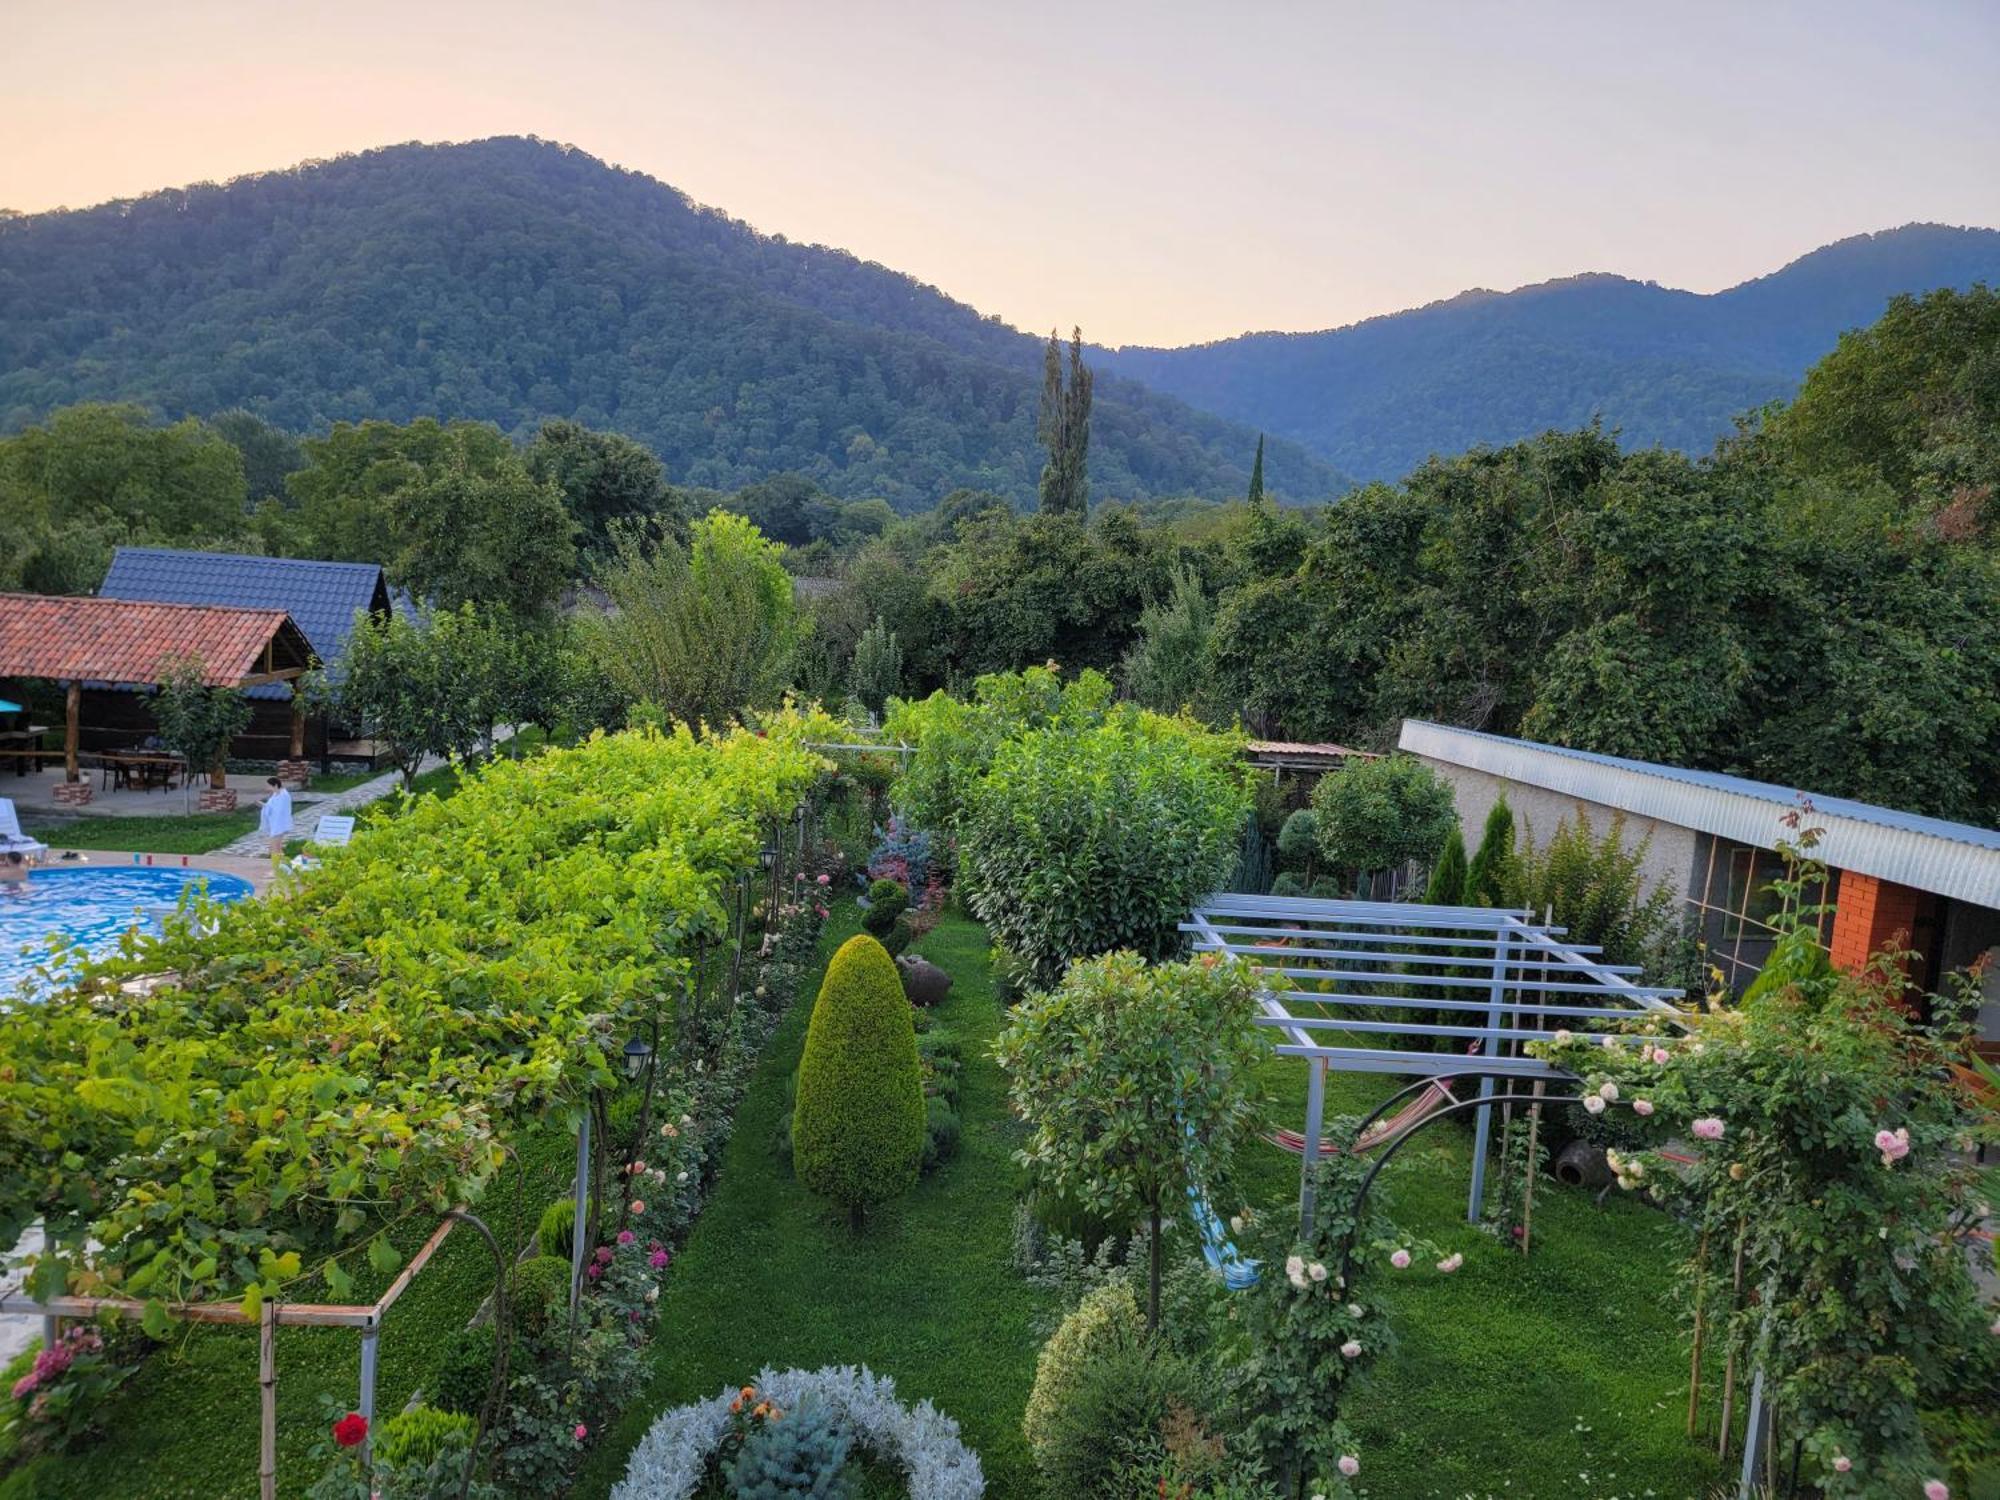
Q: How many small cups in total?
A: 3